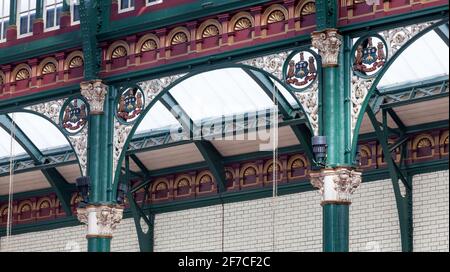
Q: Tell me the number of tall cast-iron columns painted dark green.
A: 2